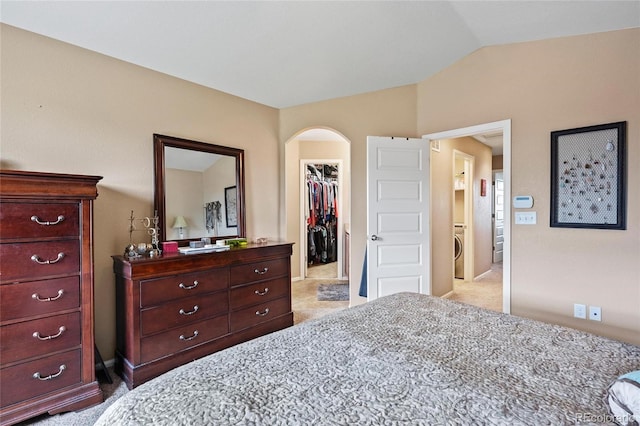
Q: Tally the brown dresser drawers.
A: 11